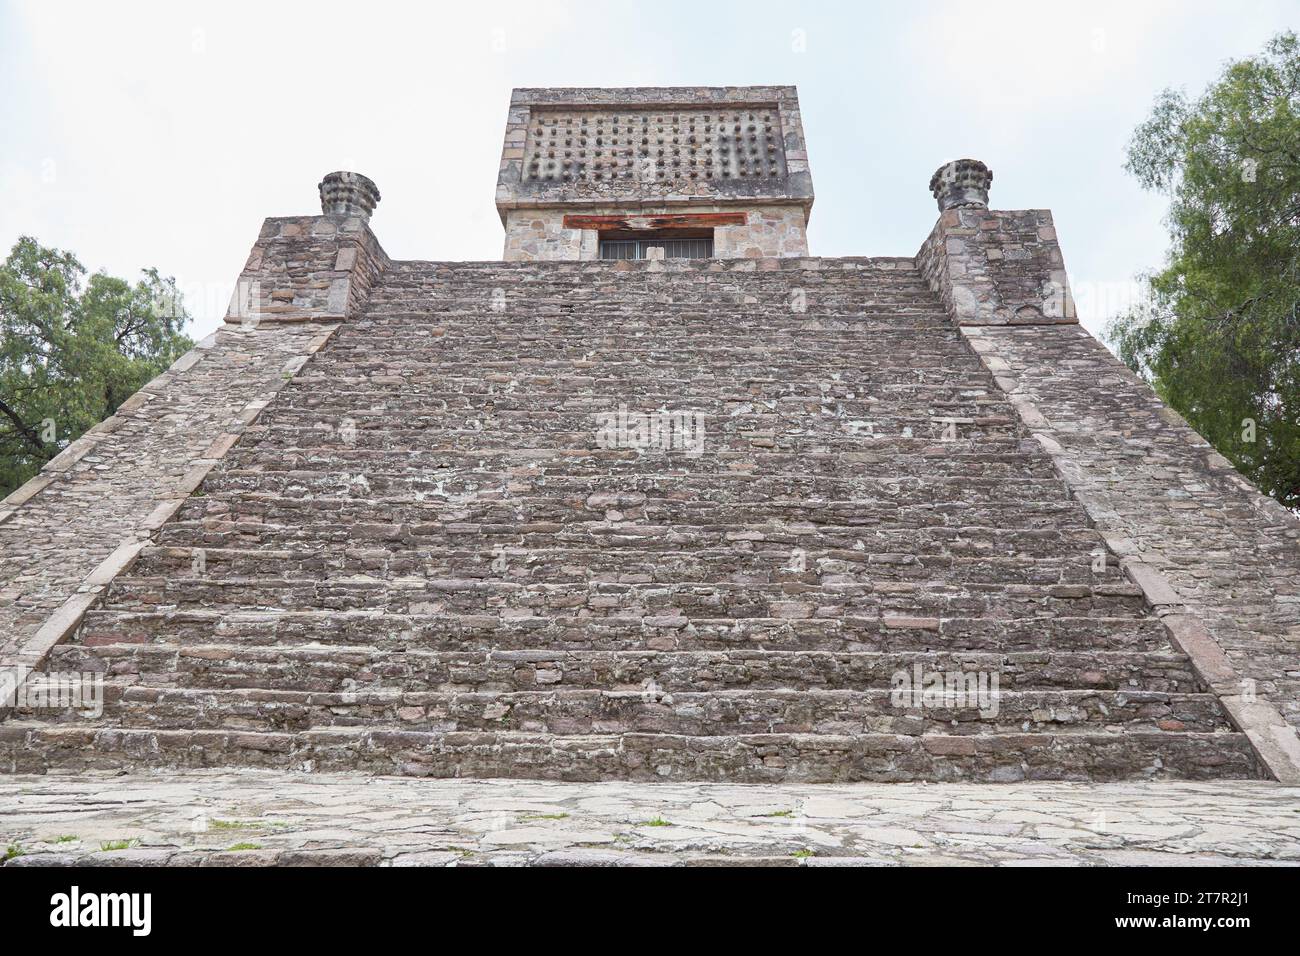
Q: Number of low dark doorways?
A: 1